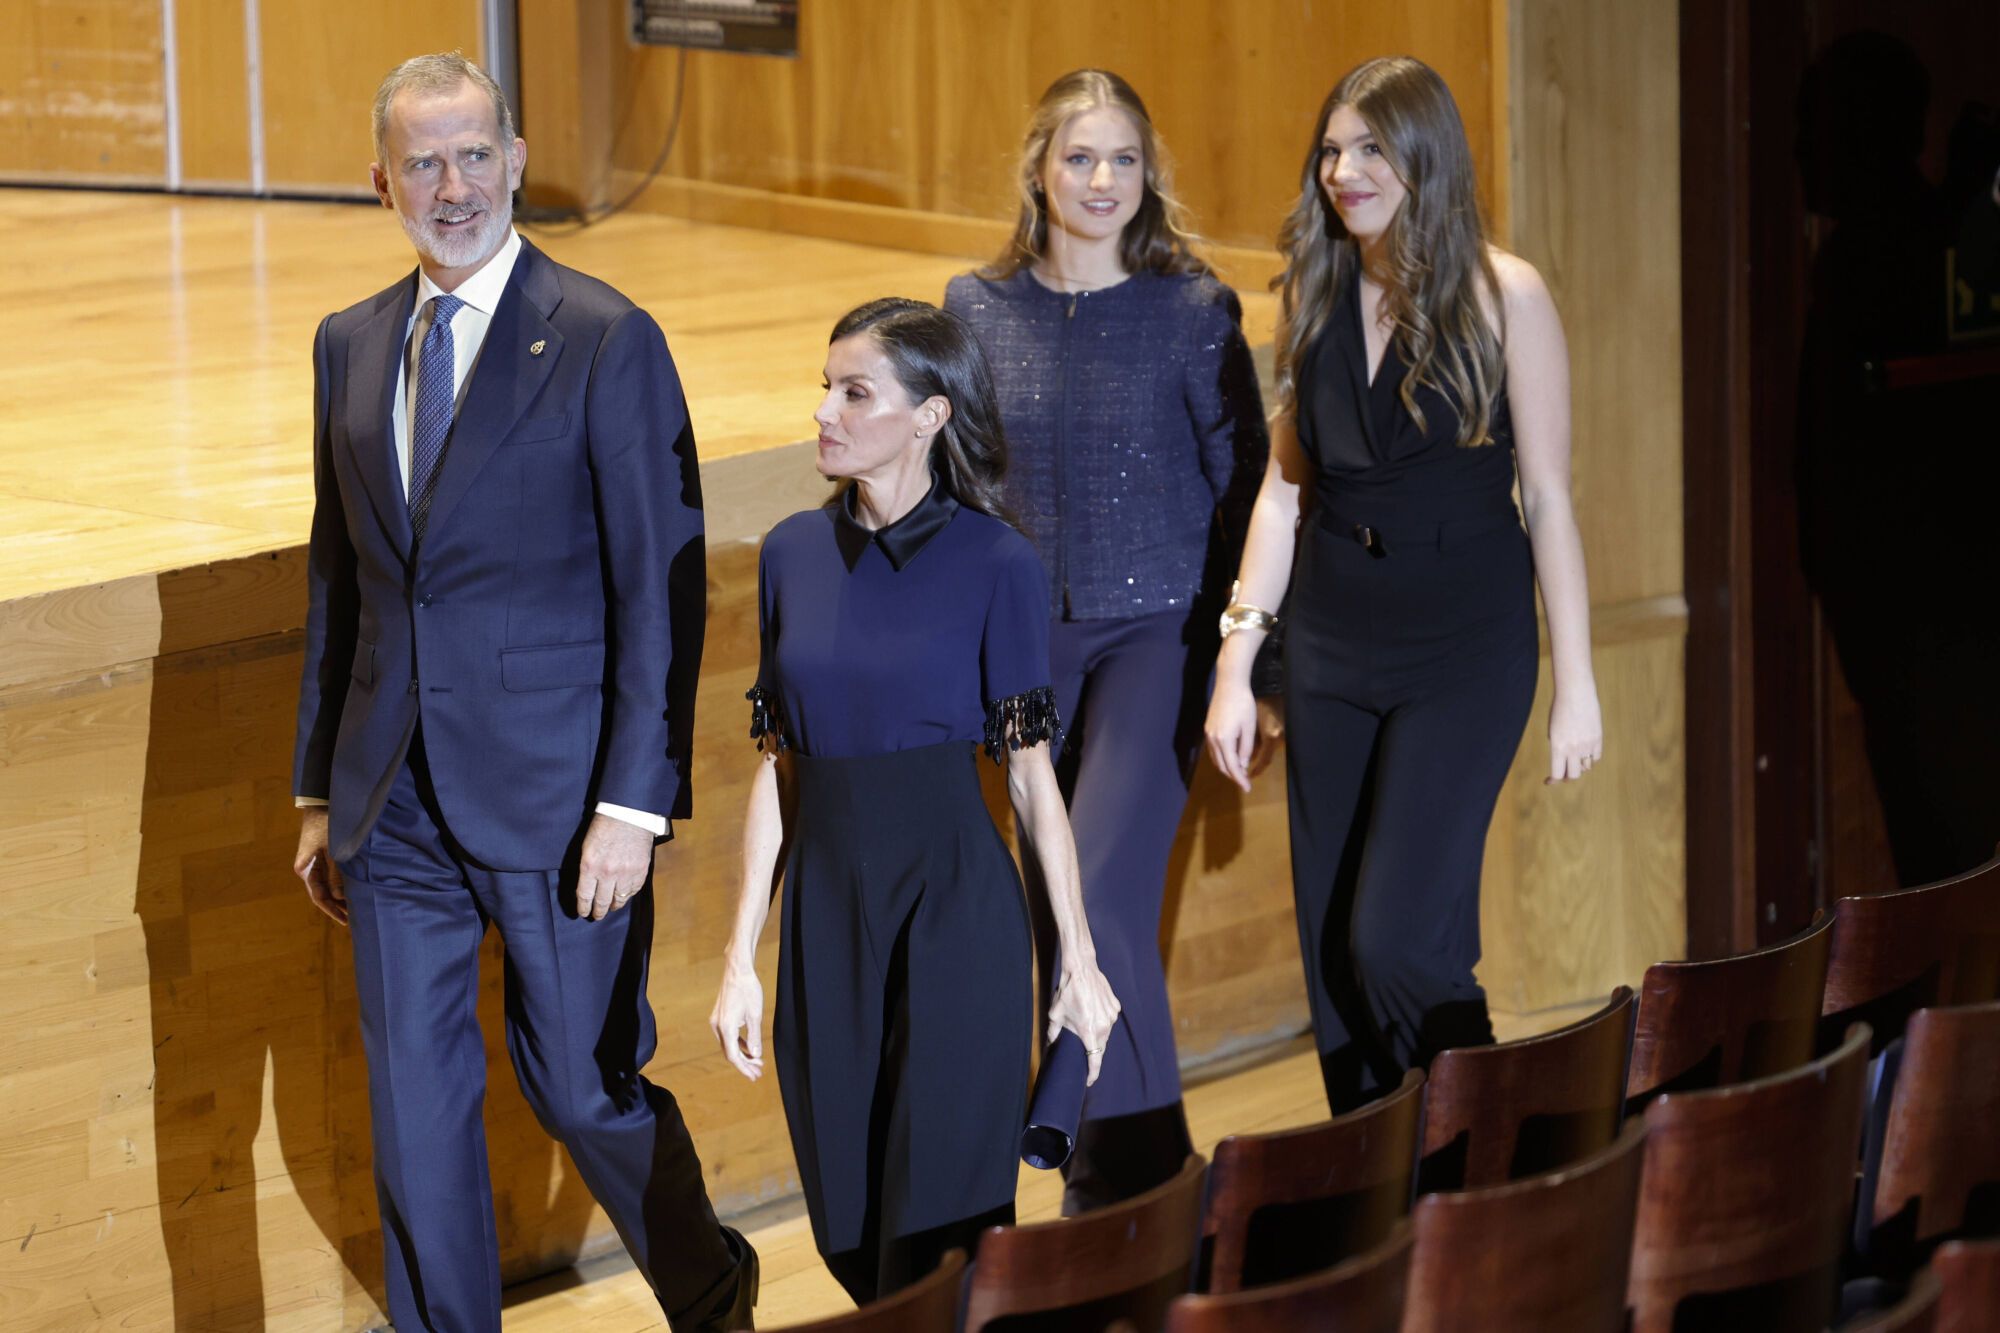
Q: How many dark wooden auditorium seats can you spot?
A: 12